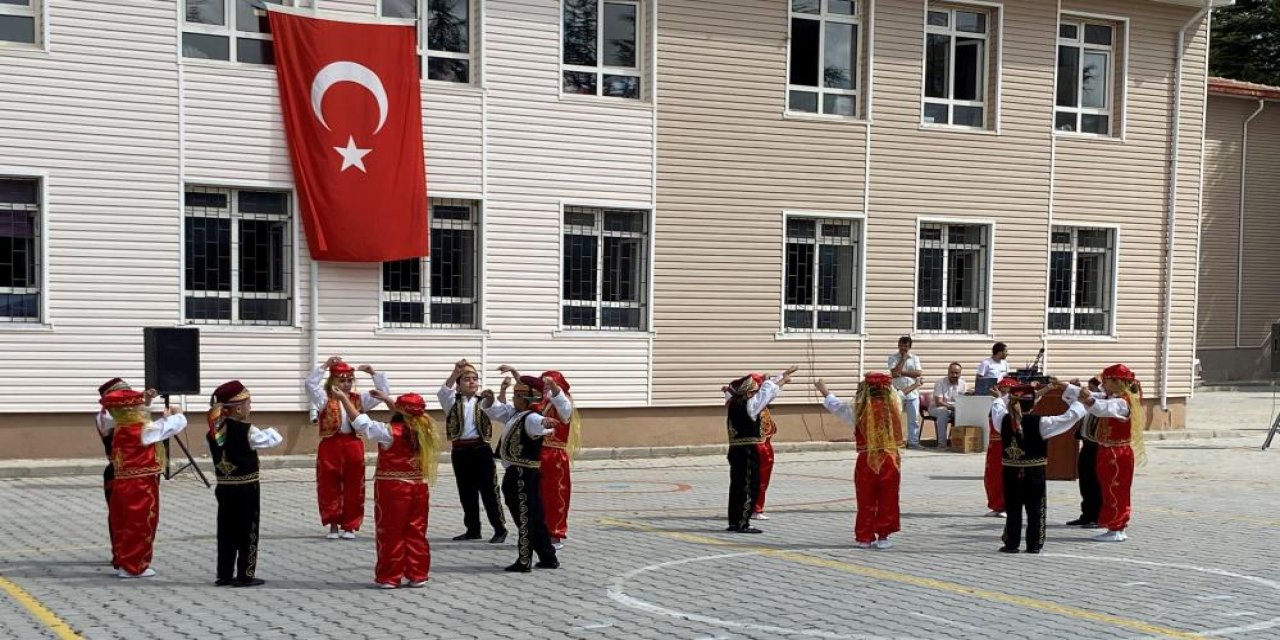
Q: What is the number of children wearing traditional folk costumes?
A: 15